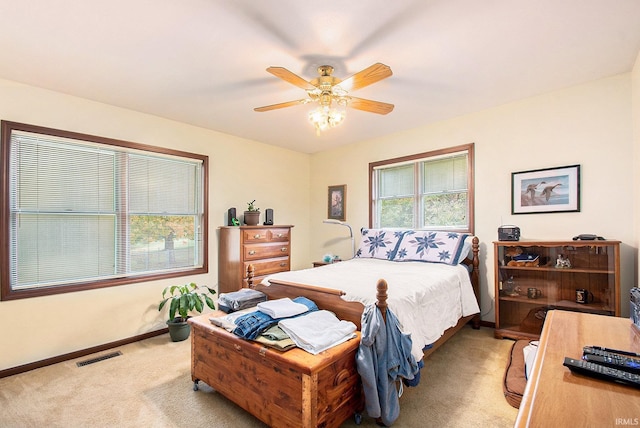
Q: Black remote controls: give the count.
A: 3